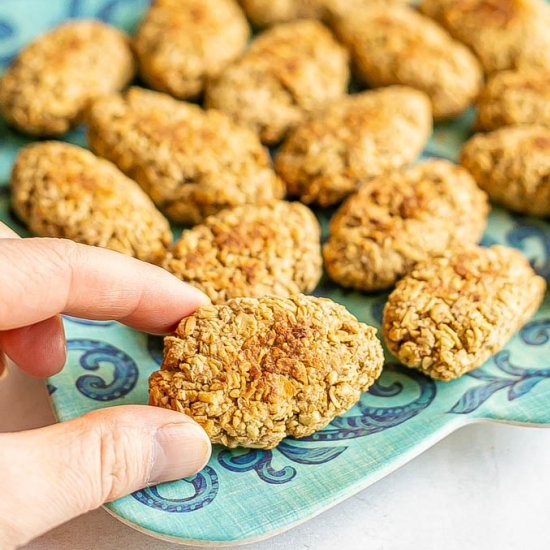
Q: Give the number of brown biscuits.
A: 15